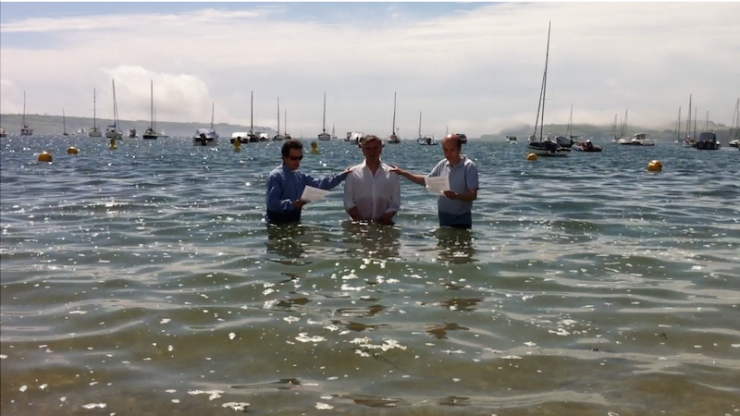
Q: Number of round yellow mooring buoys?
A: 4